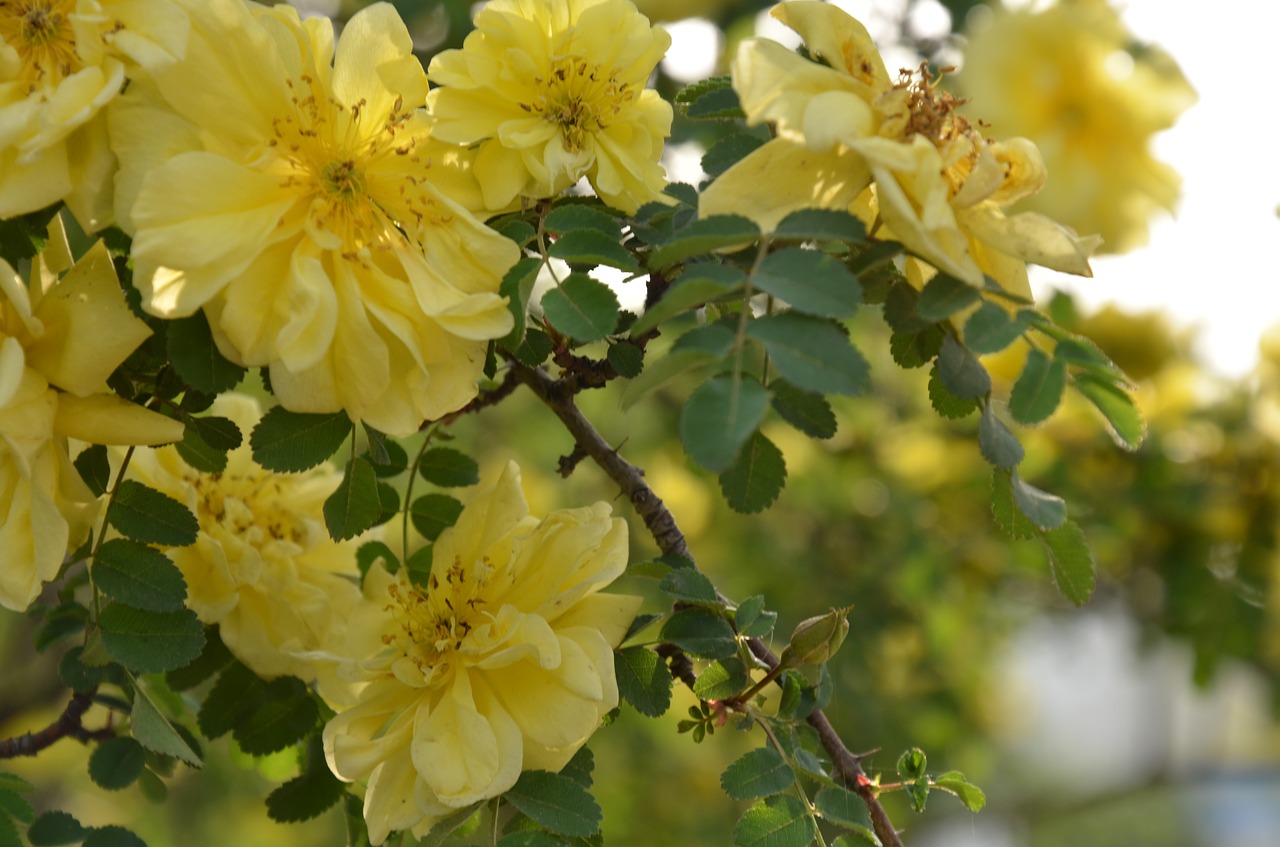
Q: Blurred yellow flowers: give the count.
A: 1